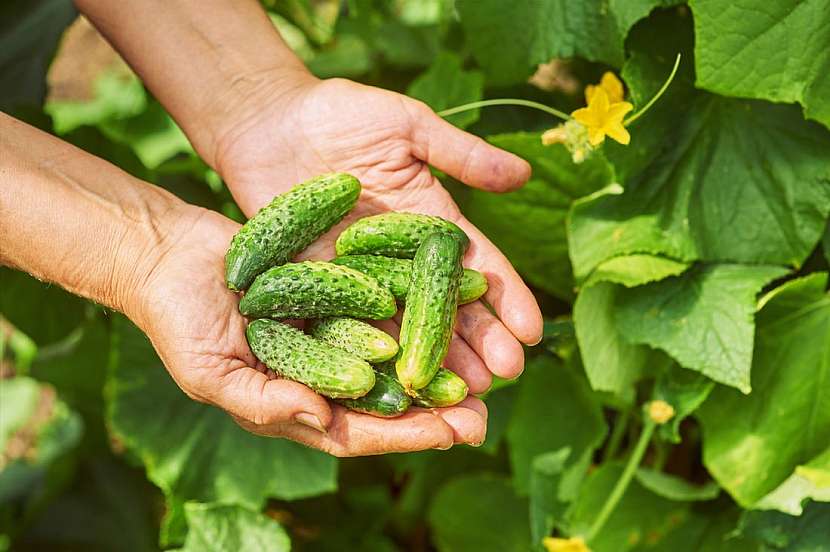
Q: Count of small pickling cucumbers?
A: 9